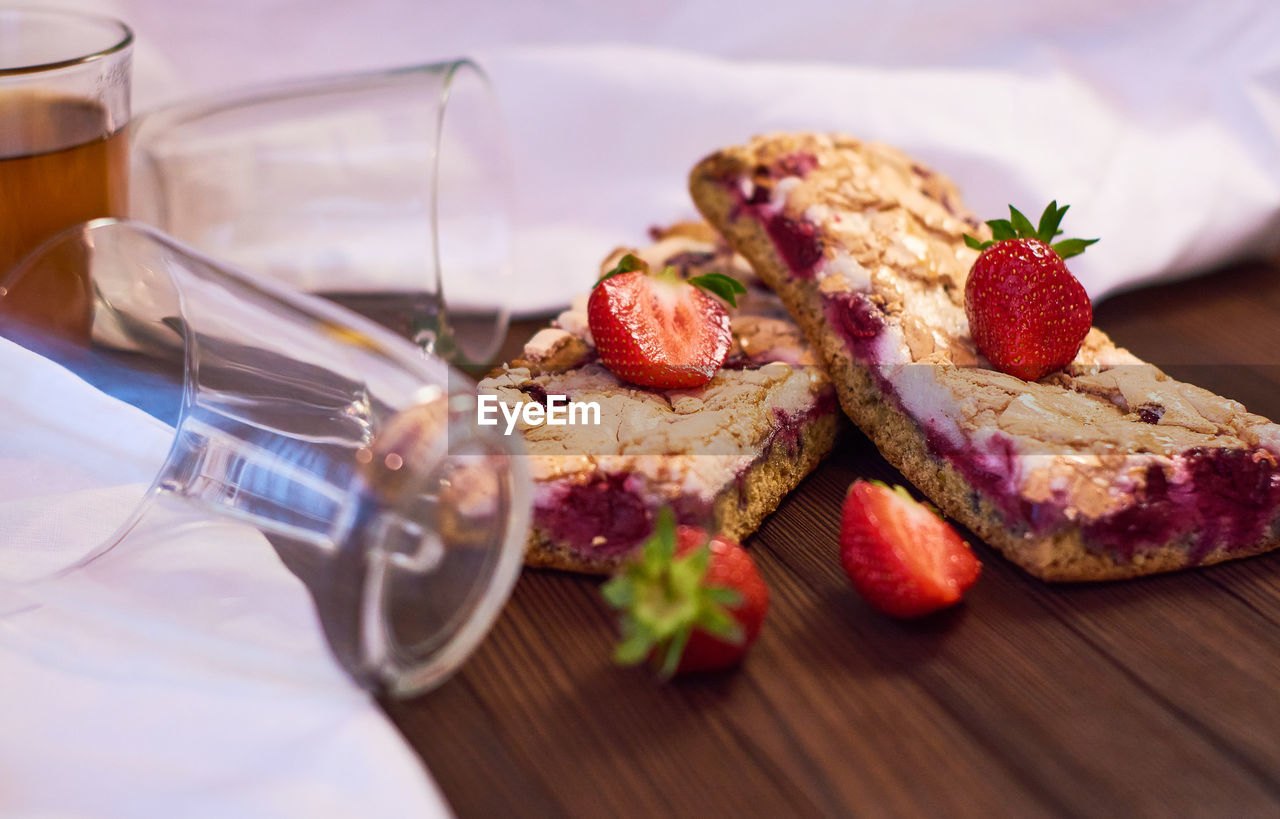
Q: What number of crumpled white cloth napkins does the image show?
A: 2